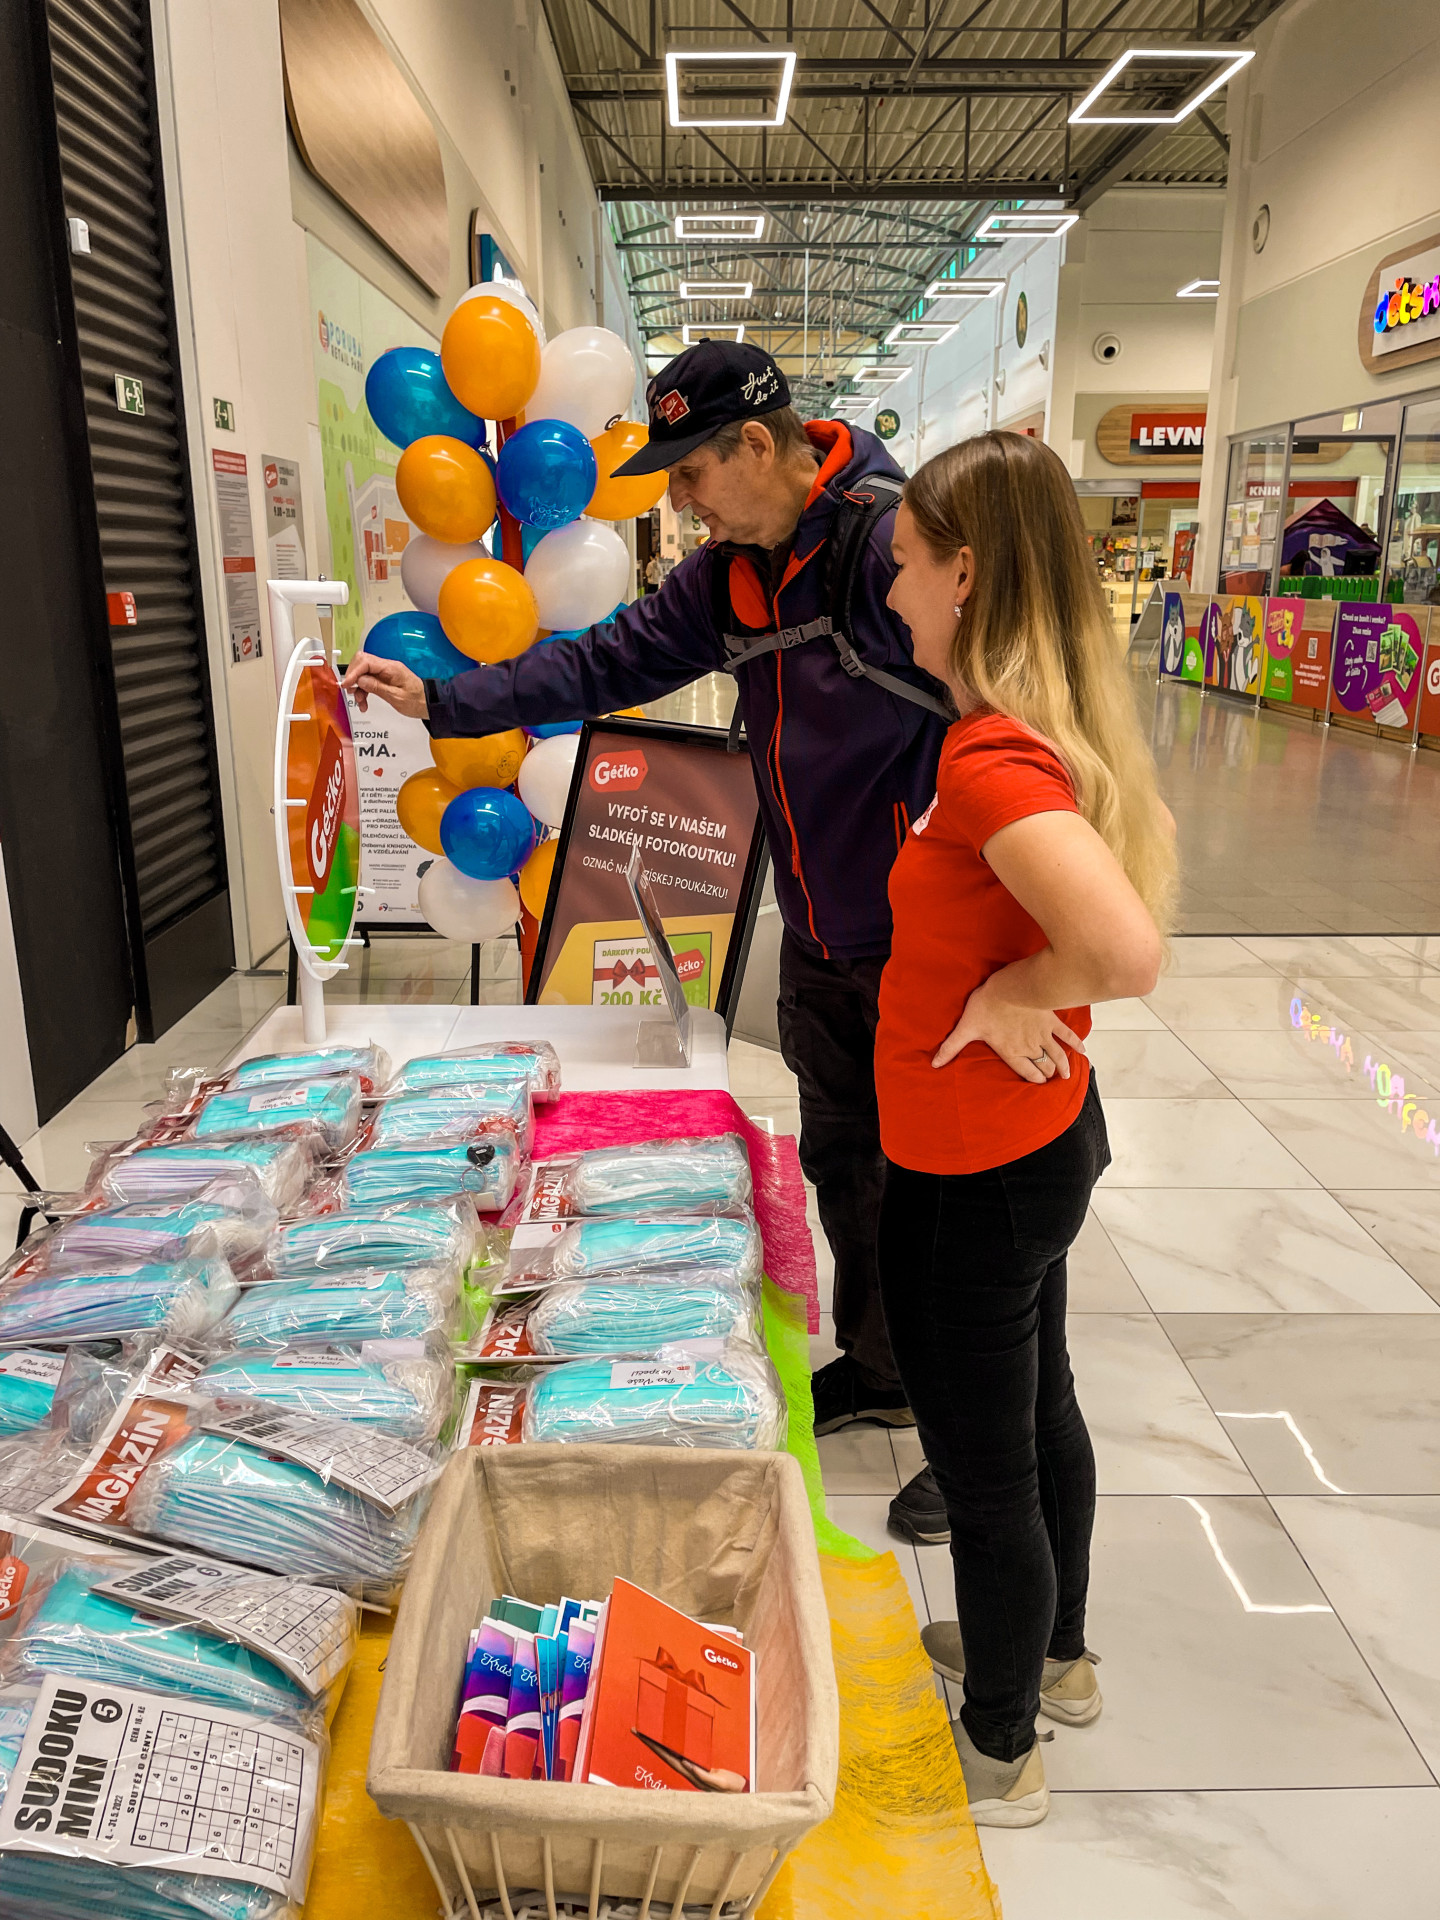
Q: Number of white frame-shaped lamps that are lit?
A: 11